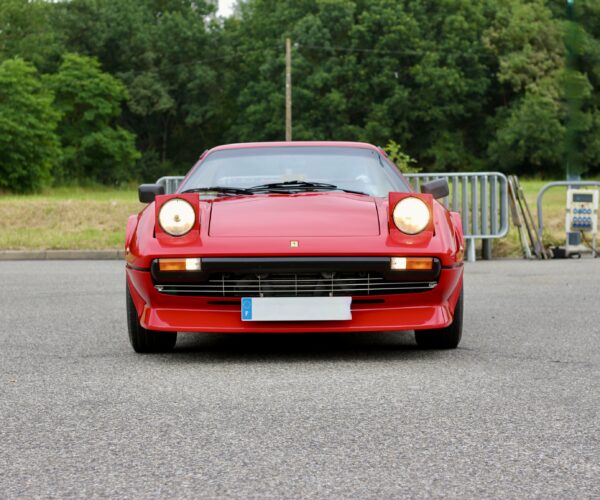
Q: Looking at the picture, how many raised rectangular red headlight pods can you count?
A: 2